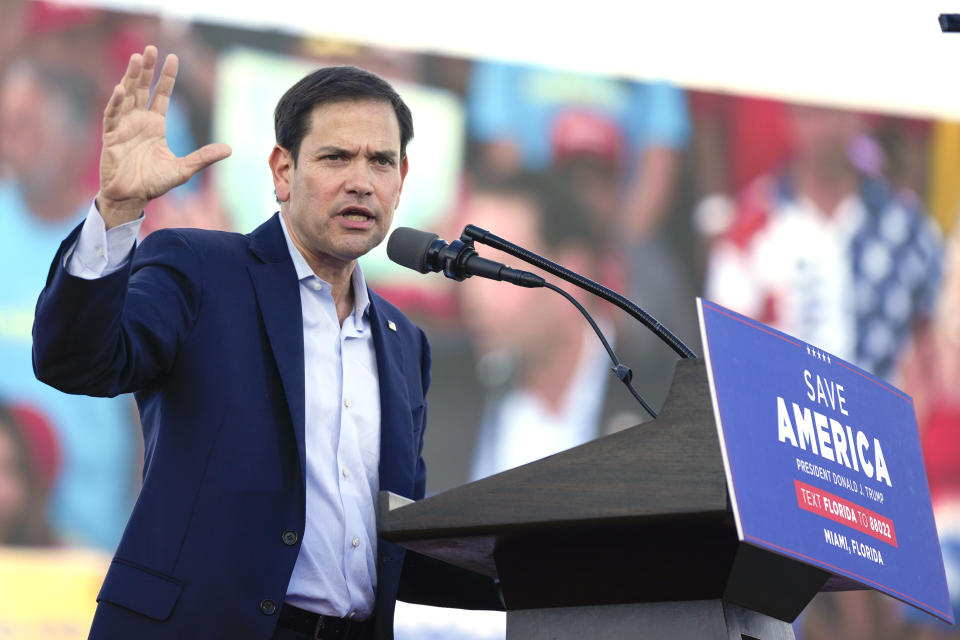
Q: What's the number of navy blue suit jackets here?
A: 1